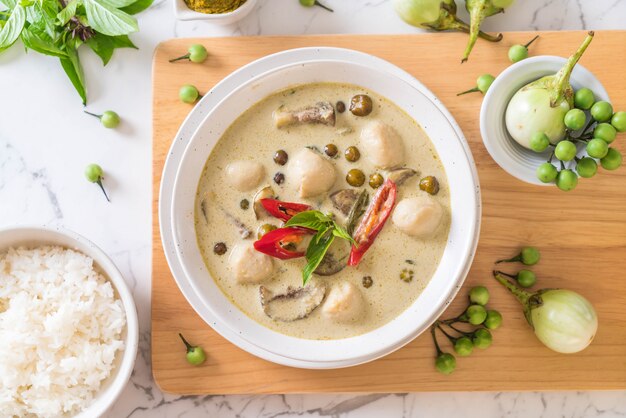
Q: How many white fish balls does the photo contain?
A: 6